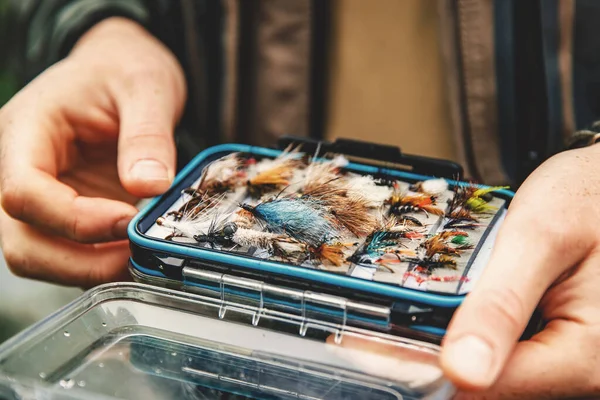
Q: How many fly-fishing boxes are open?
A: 1